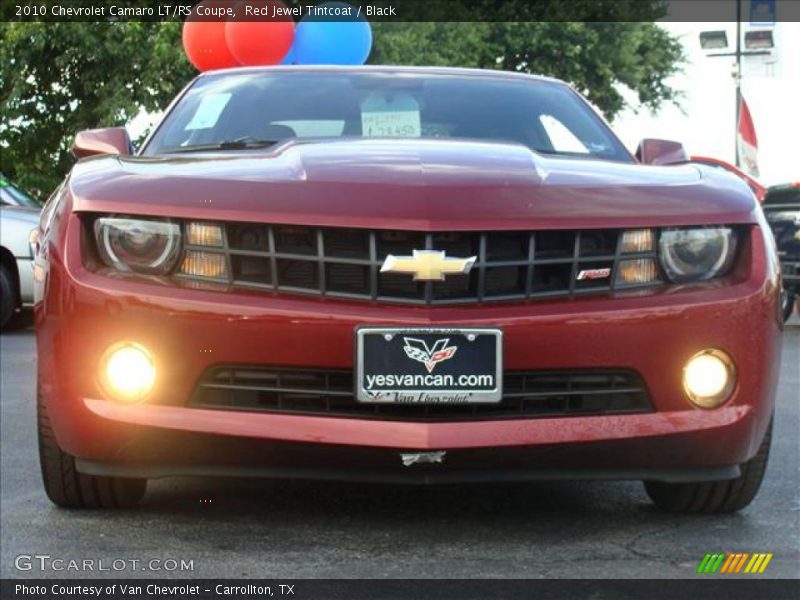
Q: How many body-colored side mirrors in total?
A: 2